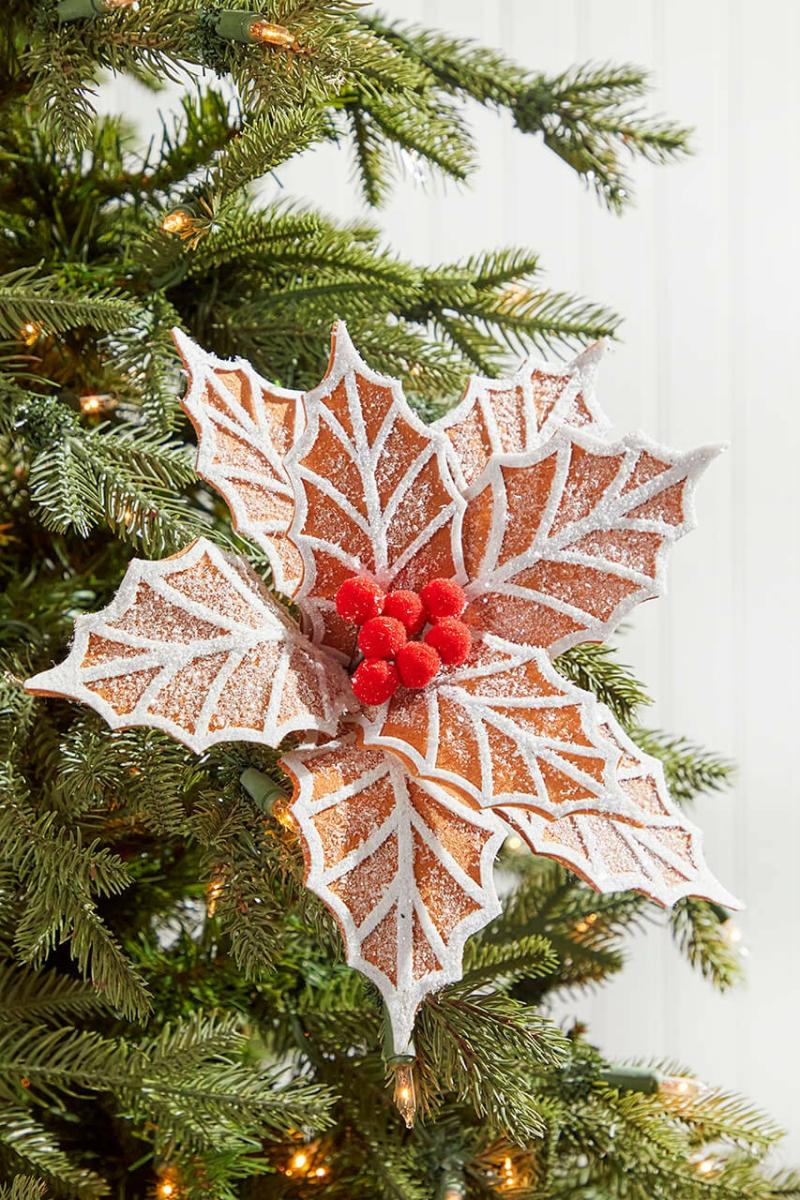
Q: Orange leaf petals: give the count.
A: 8